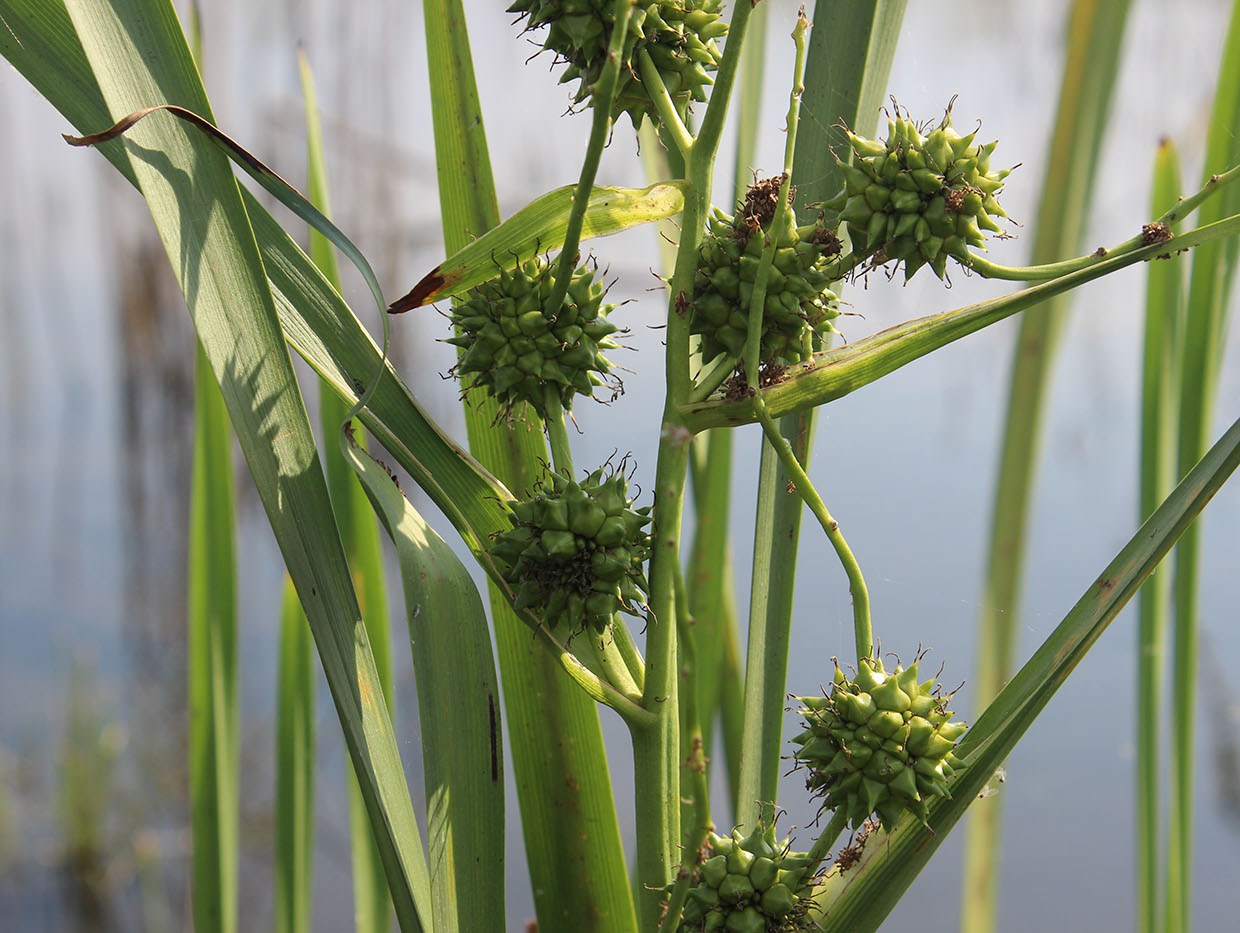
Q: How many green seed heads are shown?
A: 7